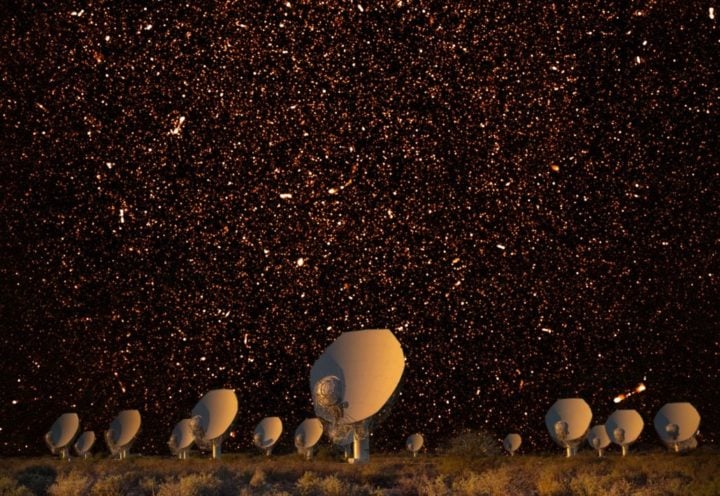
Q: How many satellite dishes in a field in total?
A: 14